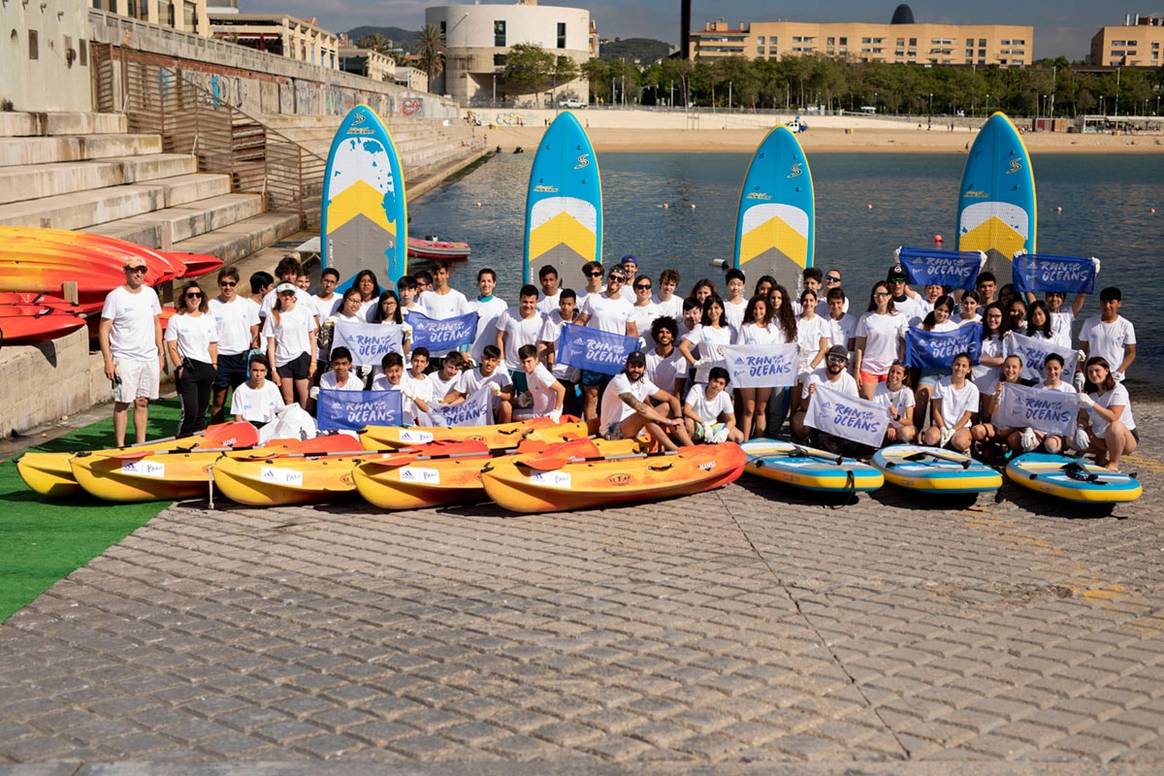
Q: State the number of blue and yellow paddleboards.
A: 7